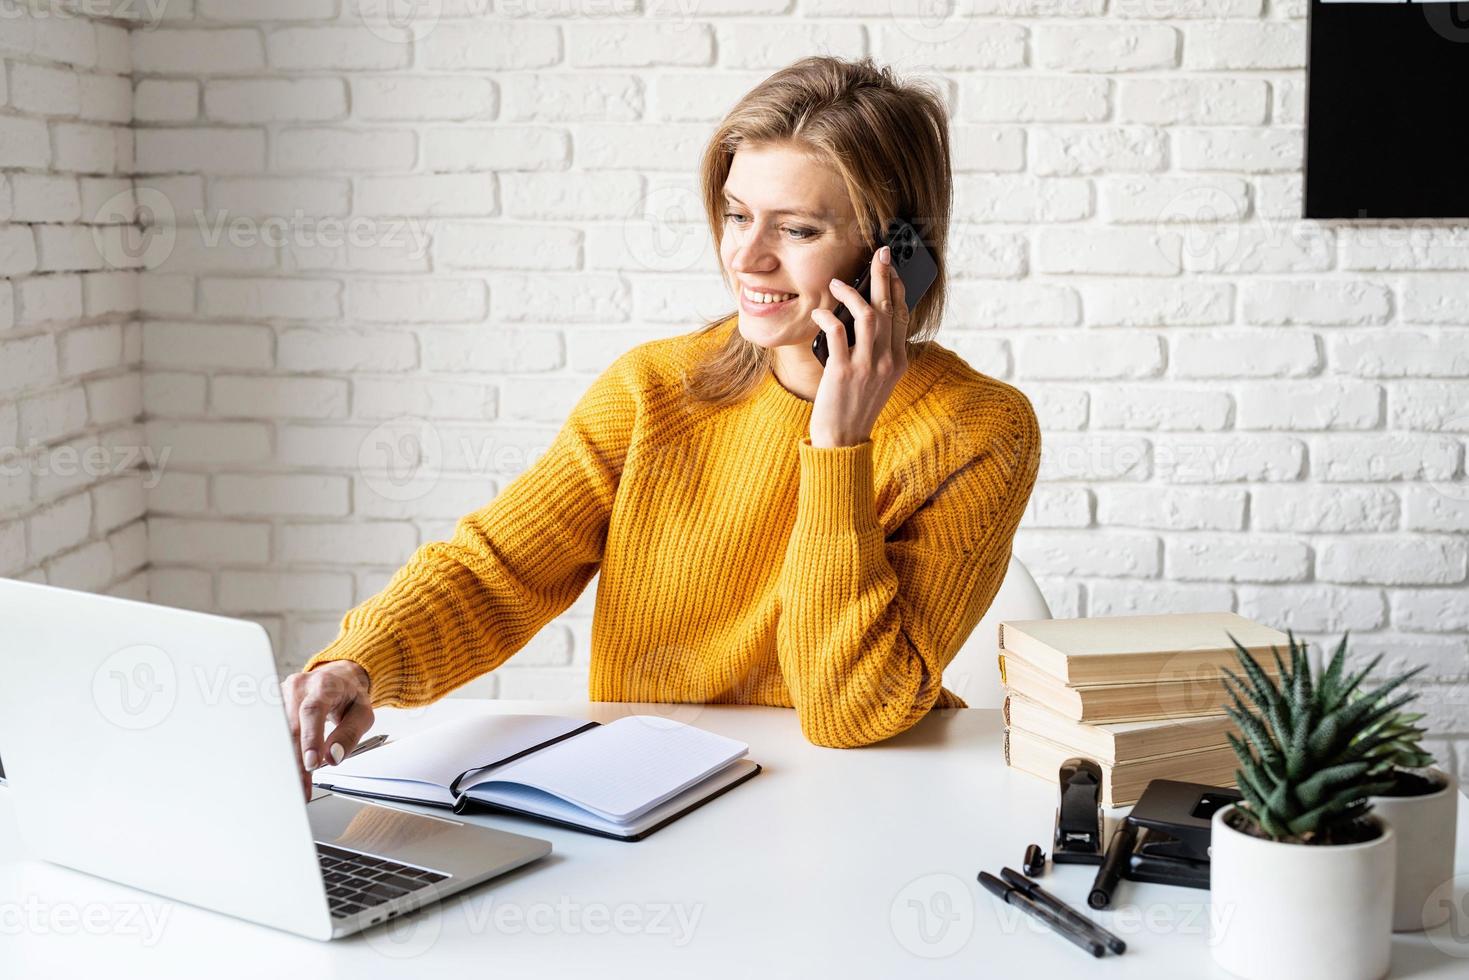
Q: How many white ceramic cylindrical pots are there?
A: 2